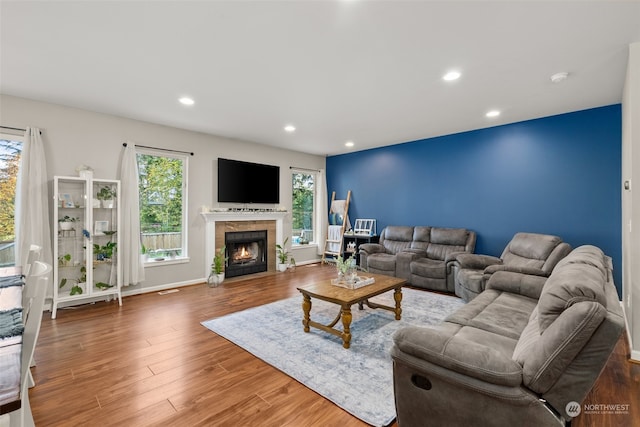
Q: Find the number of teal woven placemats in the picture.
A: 2